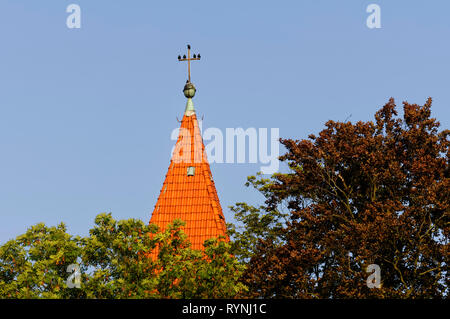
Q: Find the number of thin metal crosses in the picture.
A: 1